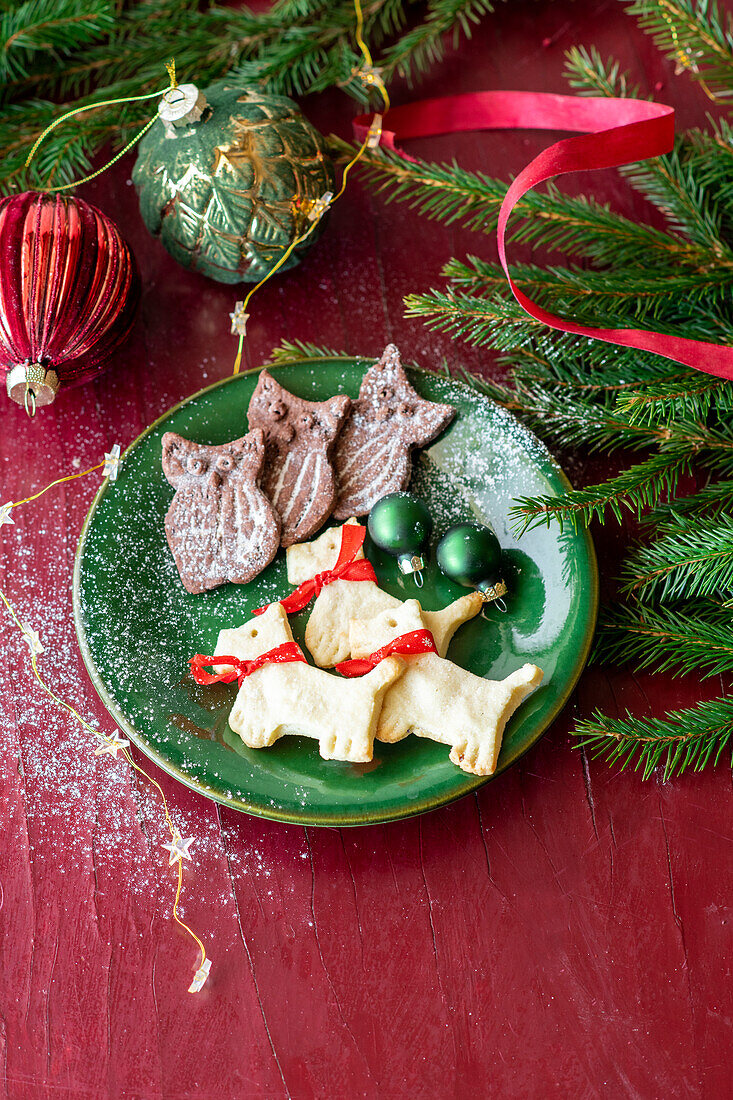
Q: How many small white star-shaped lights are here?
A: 11